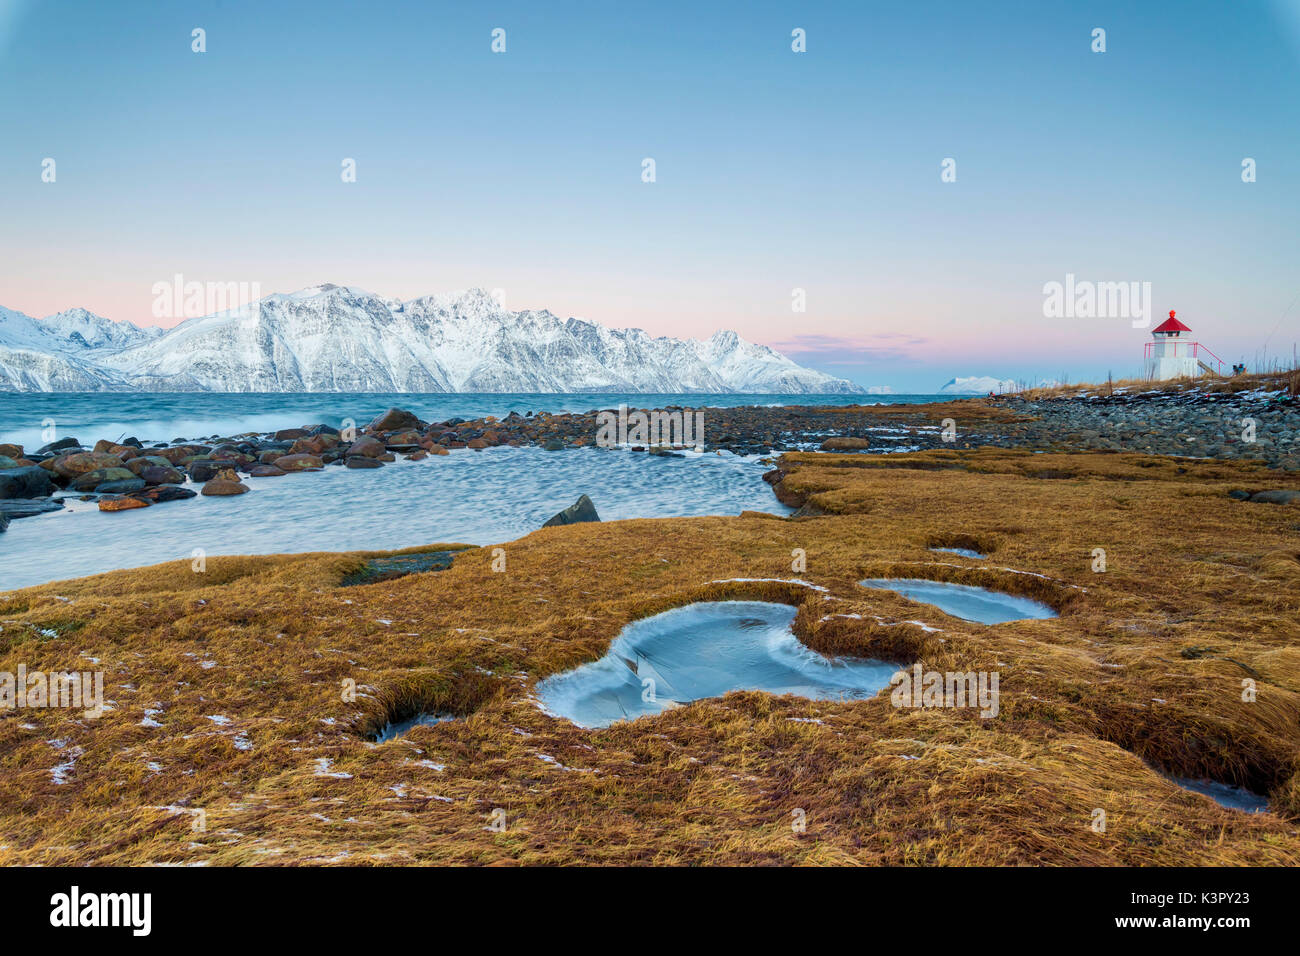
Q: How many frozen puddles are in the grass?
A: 5